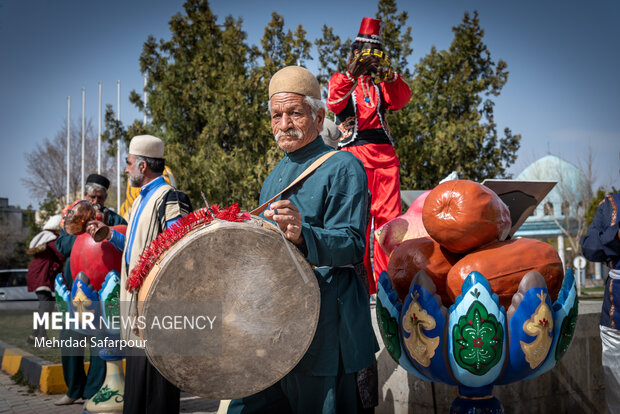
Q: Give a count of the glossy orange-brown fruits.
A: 3